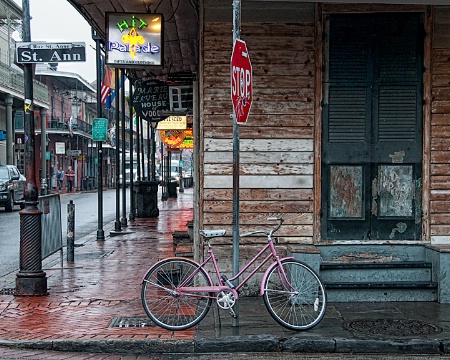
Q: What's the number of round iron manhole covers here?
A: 1